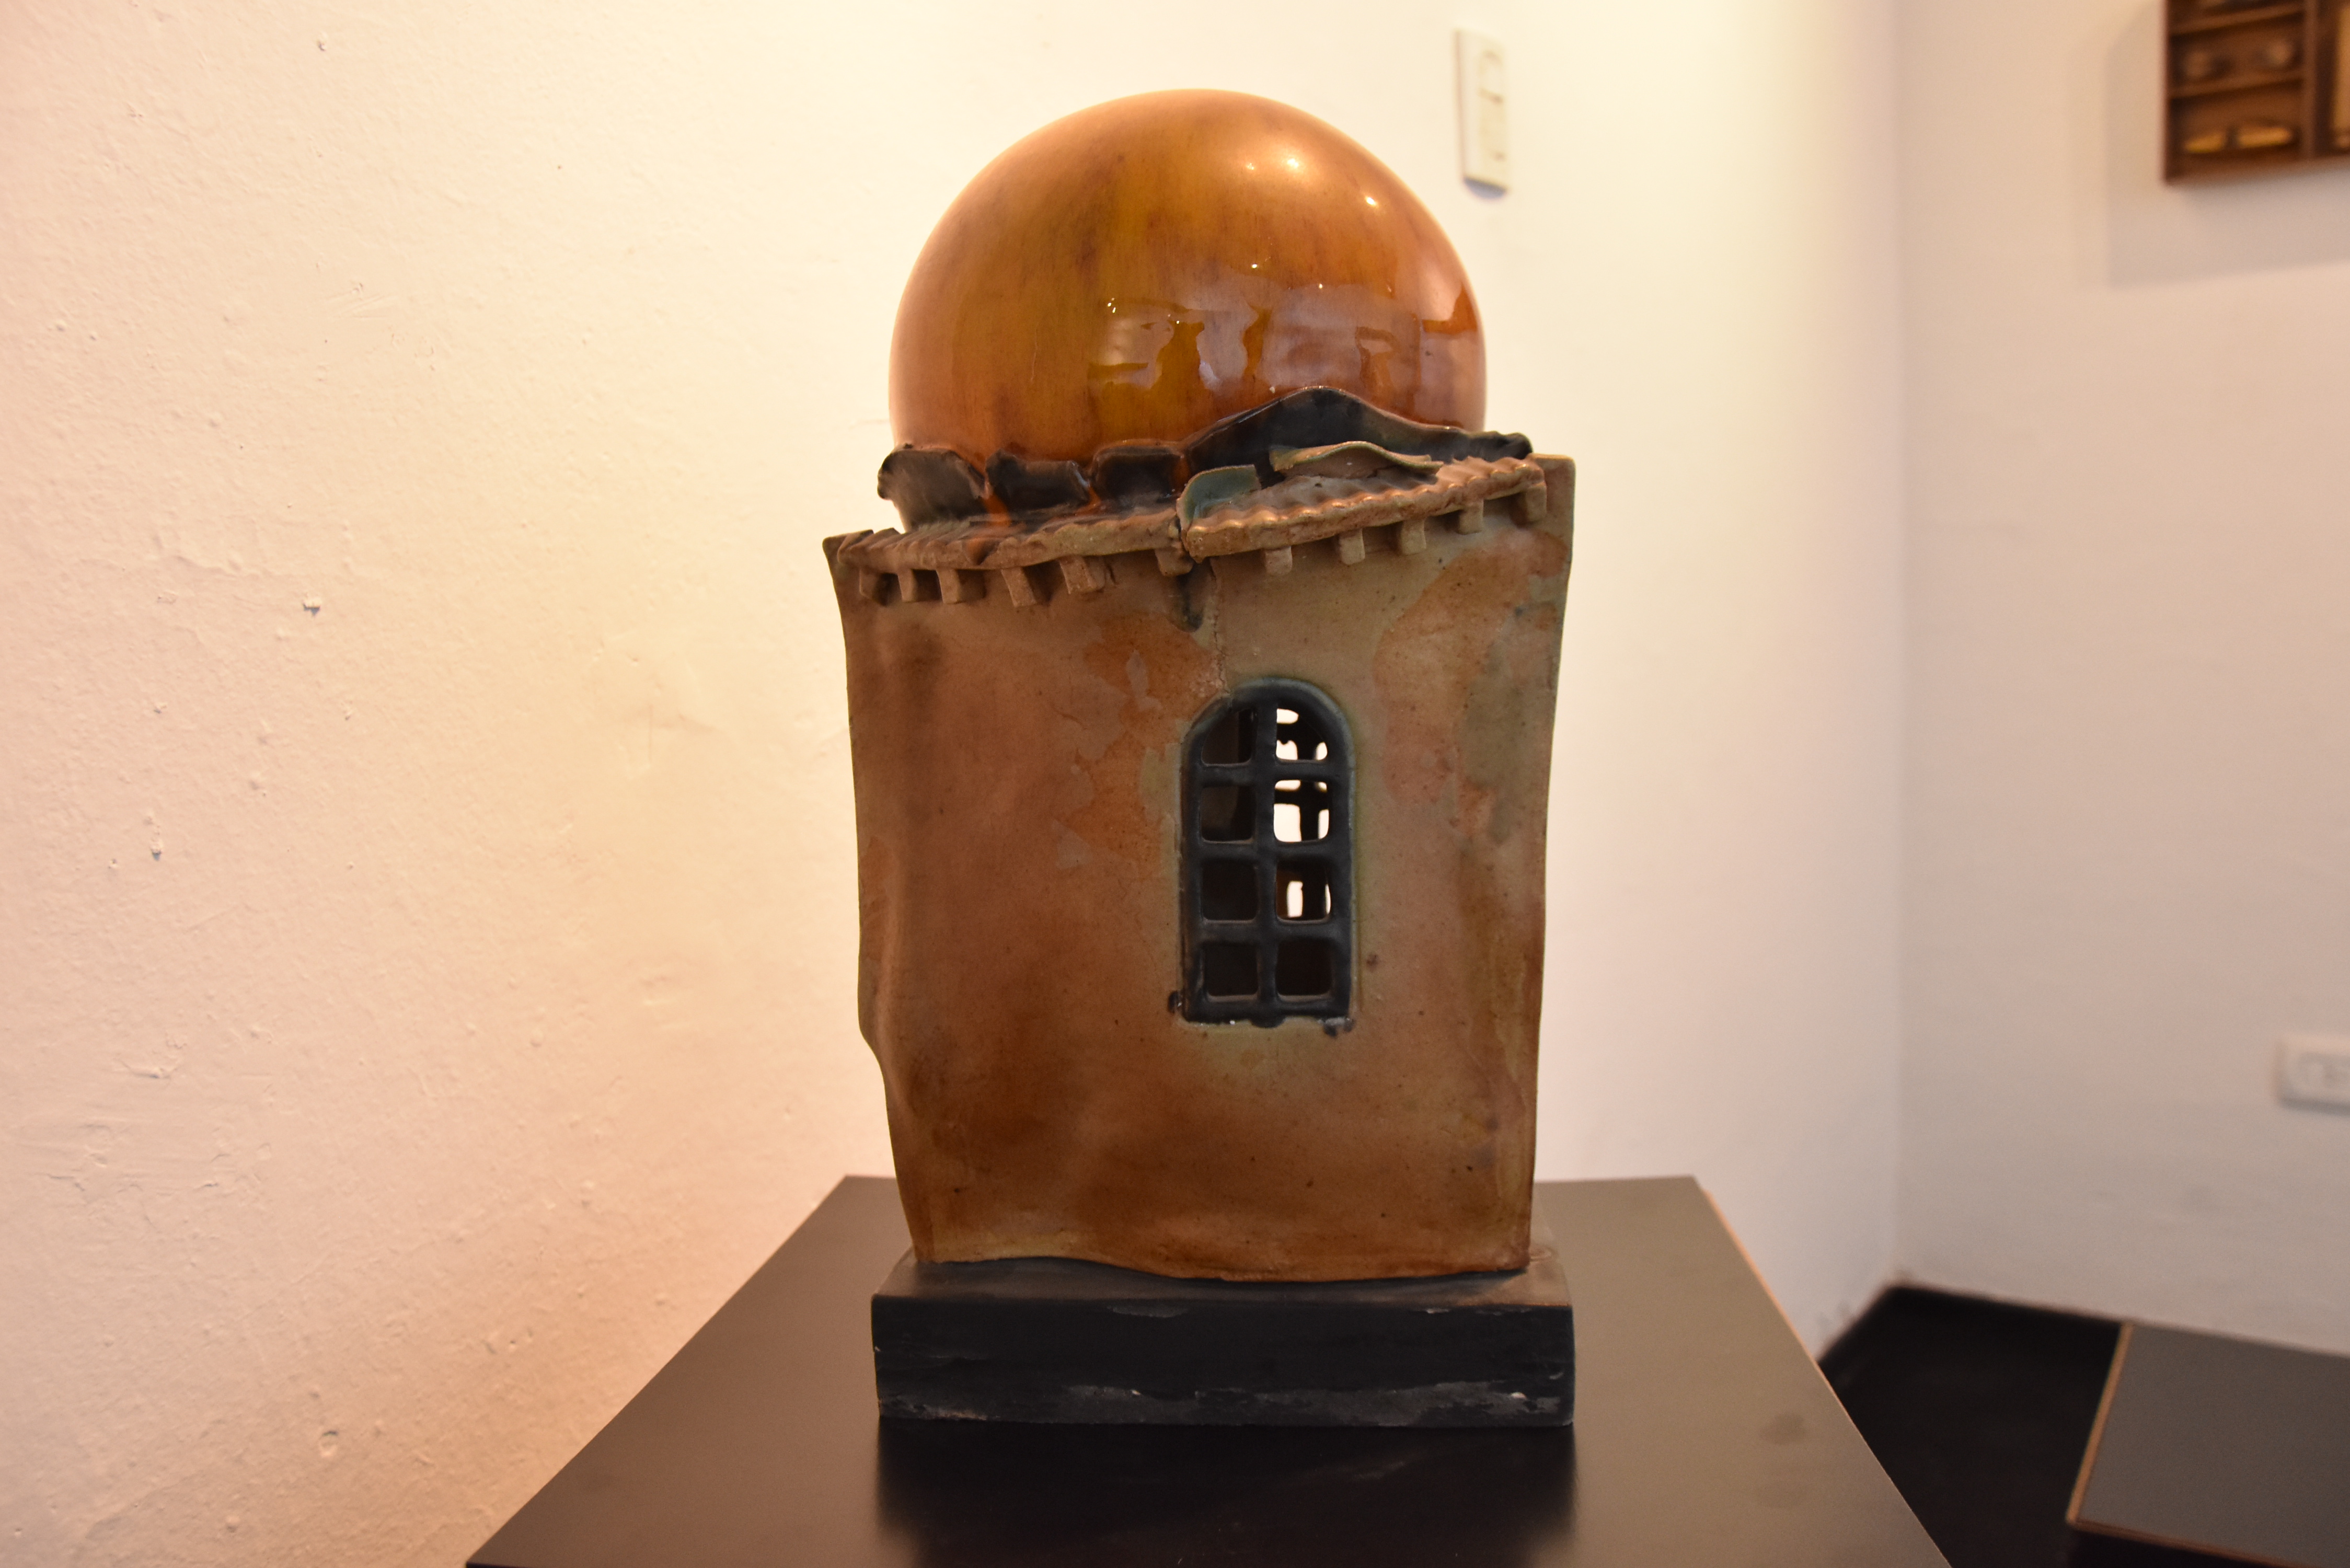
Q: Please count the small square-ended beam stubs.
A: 11